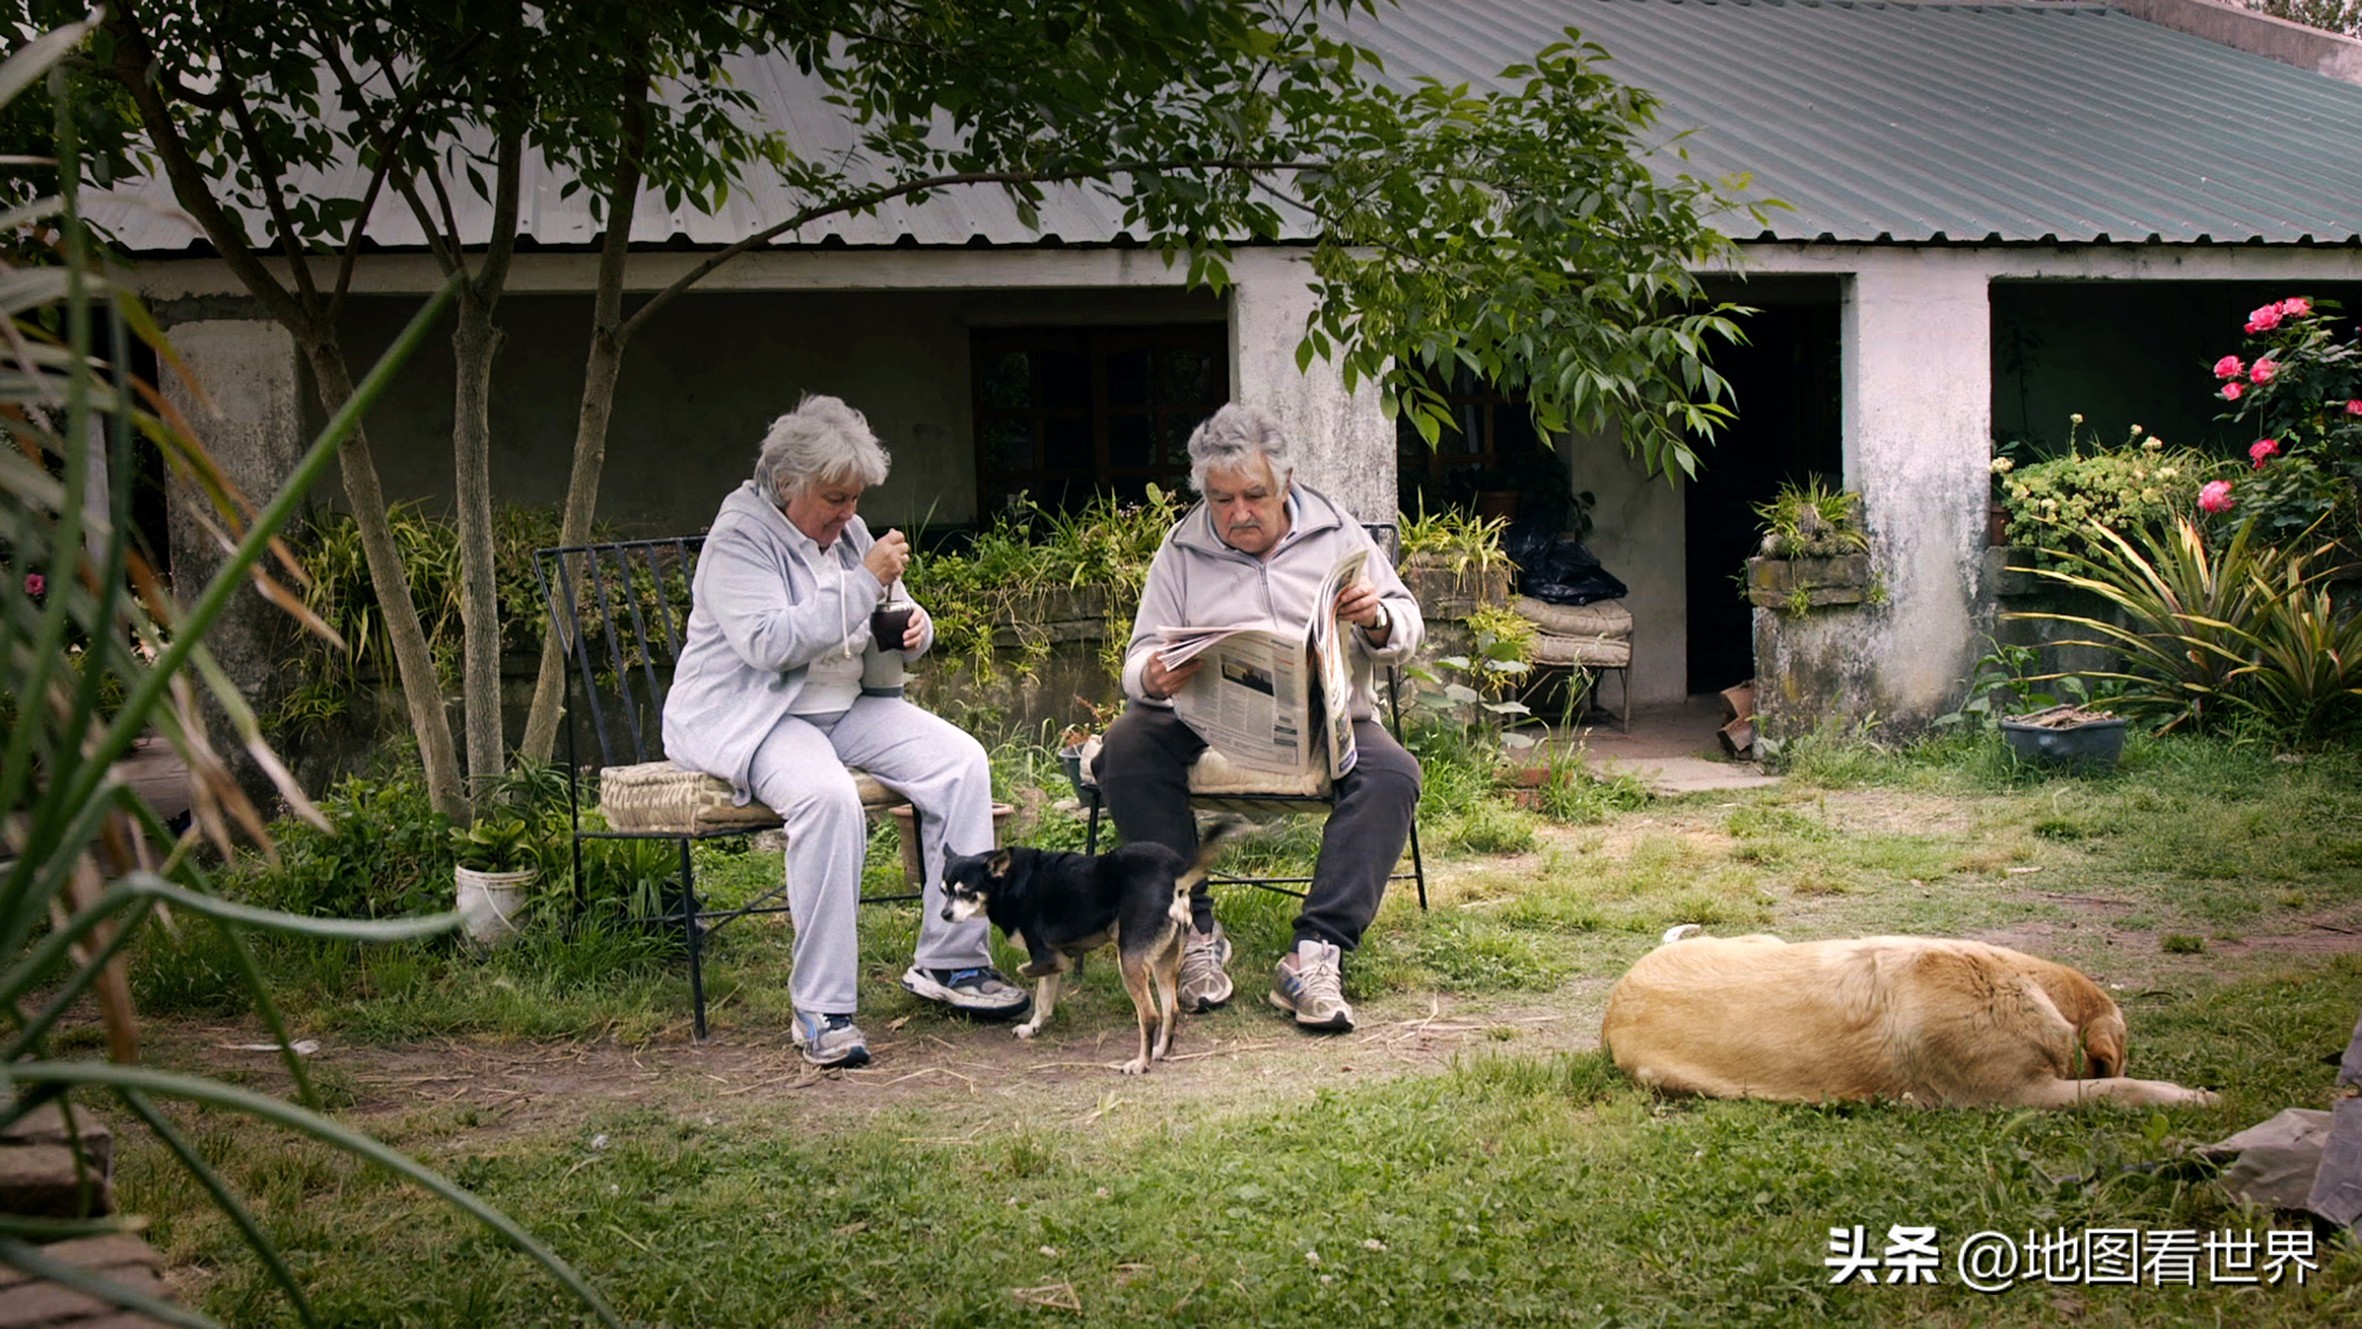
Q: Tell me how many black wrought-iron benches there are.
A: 2